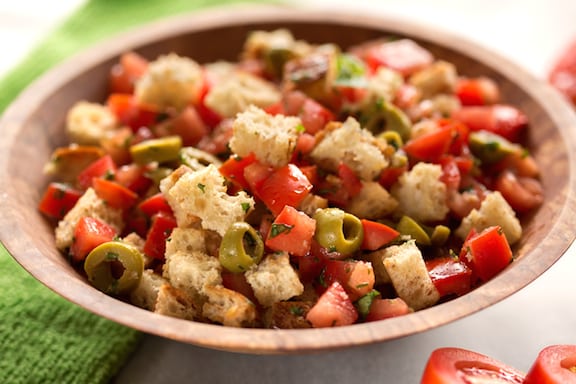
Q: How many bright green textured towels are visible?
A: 1